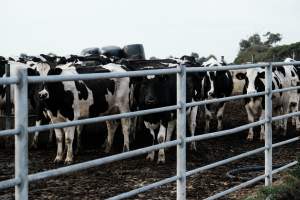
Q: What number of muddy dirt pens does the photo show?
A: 1